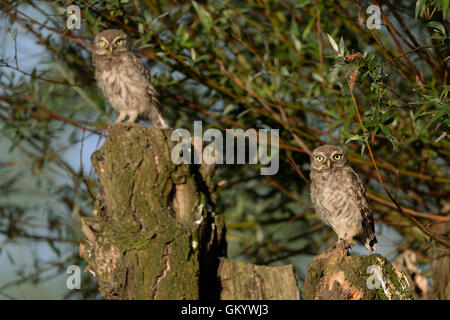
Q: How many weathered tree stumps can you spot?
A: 3